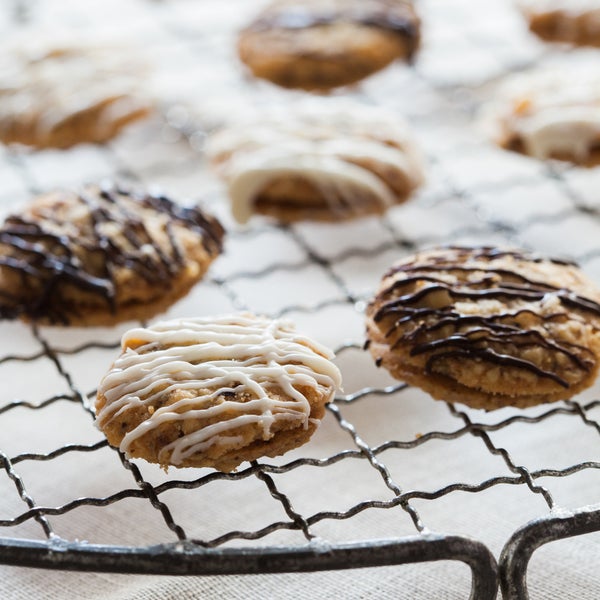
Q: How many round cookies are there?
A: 8